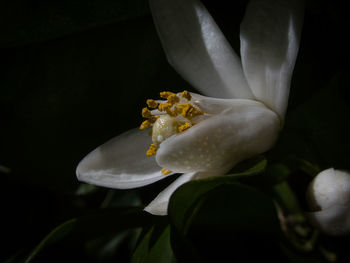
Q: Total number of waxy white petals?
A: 5